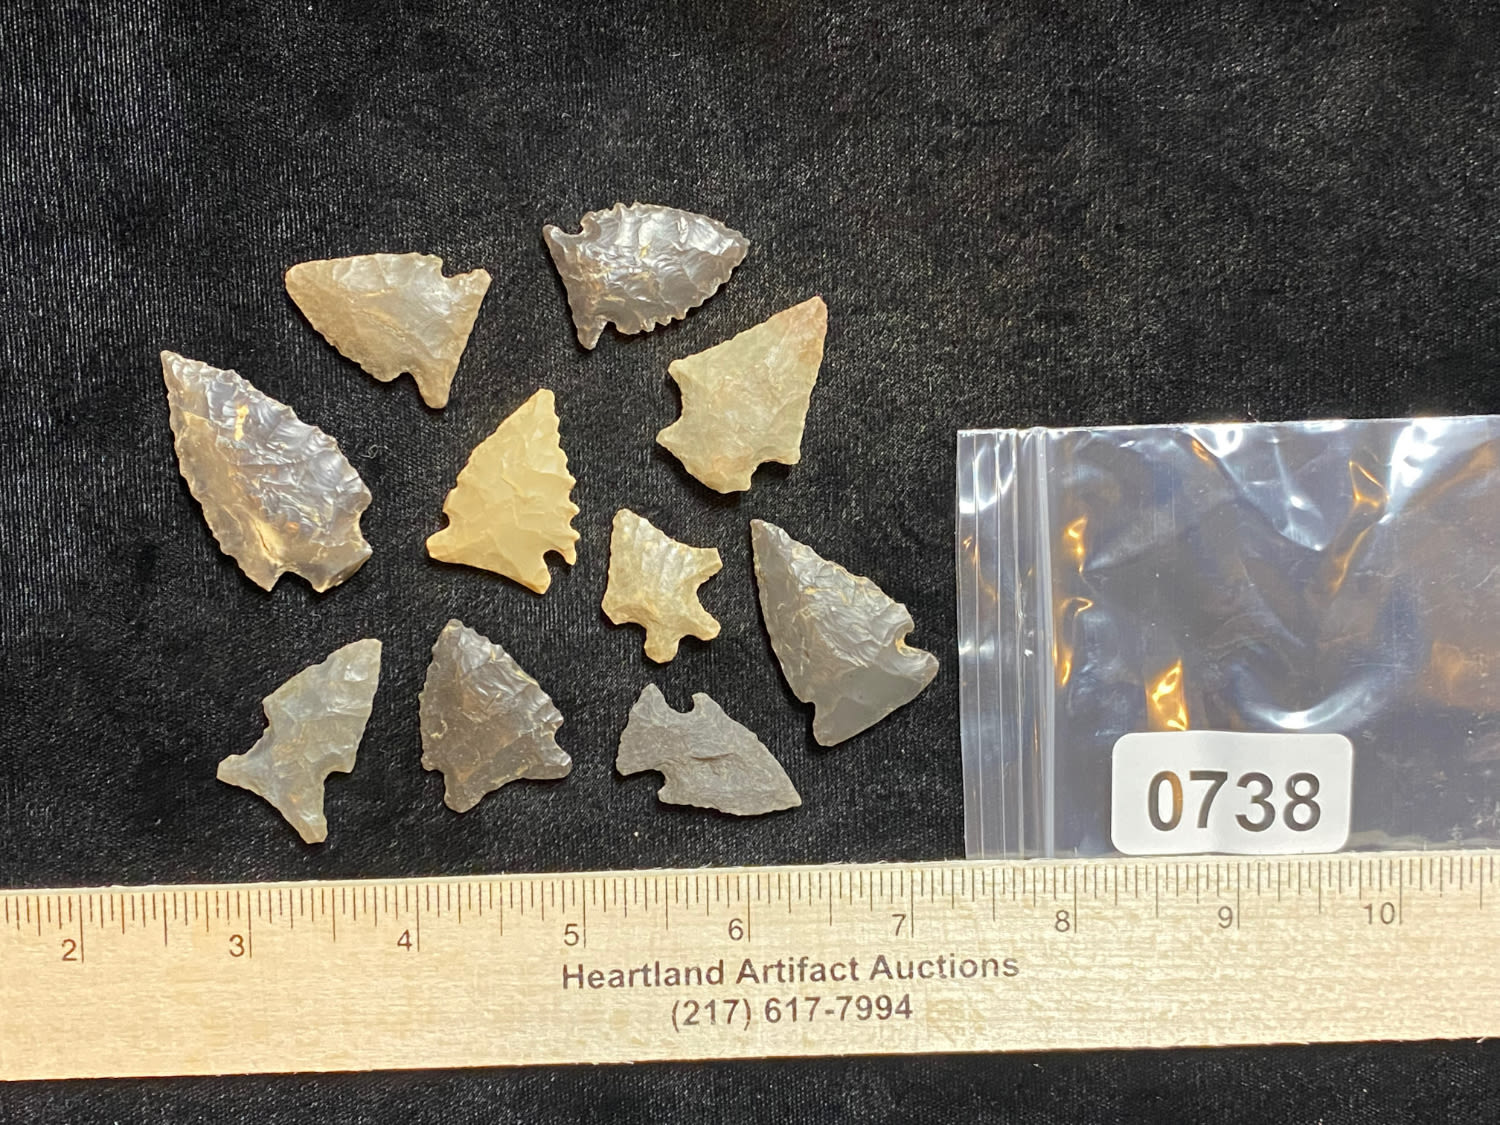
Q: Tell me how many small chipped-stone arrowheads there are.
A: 10